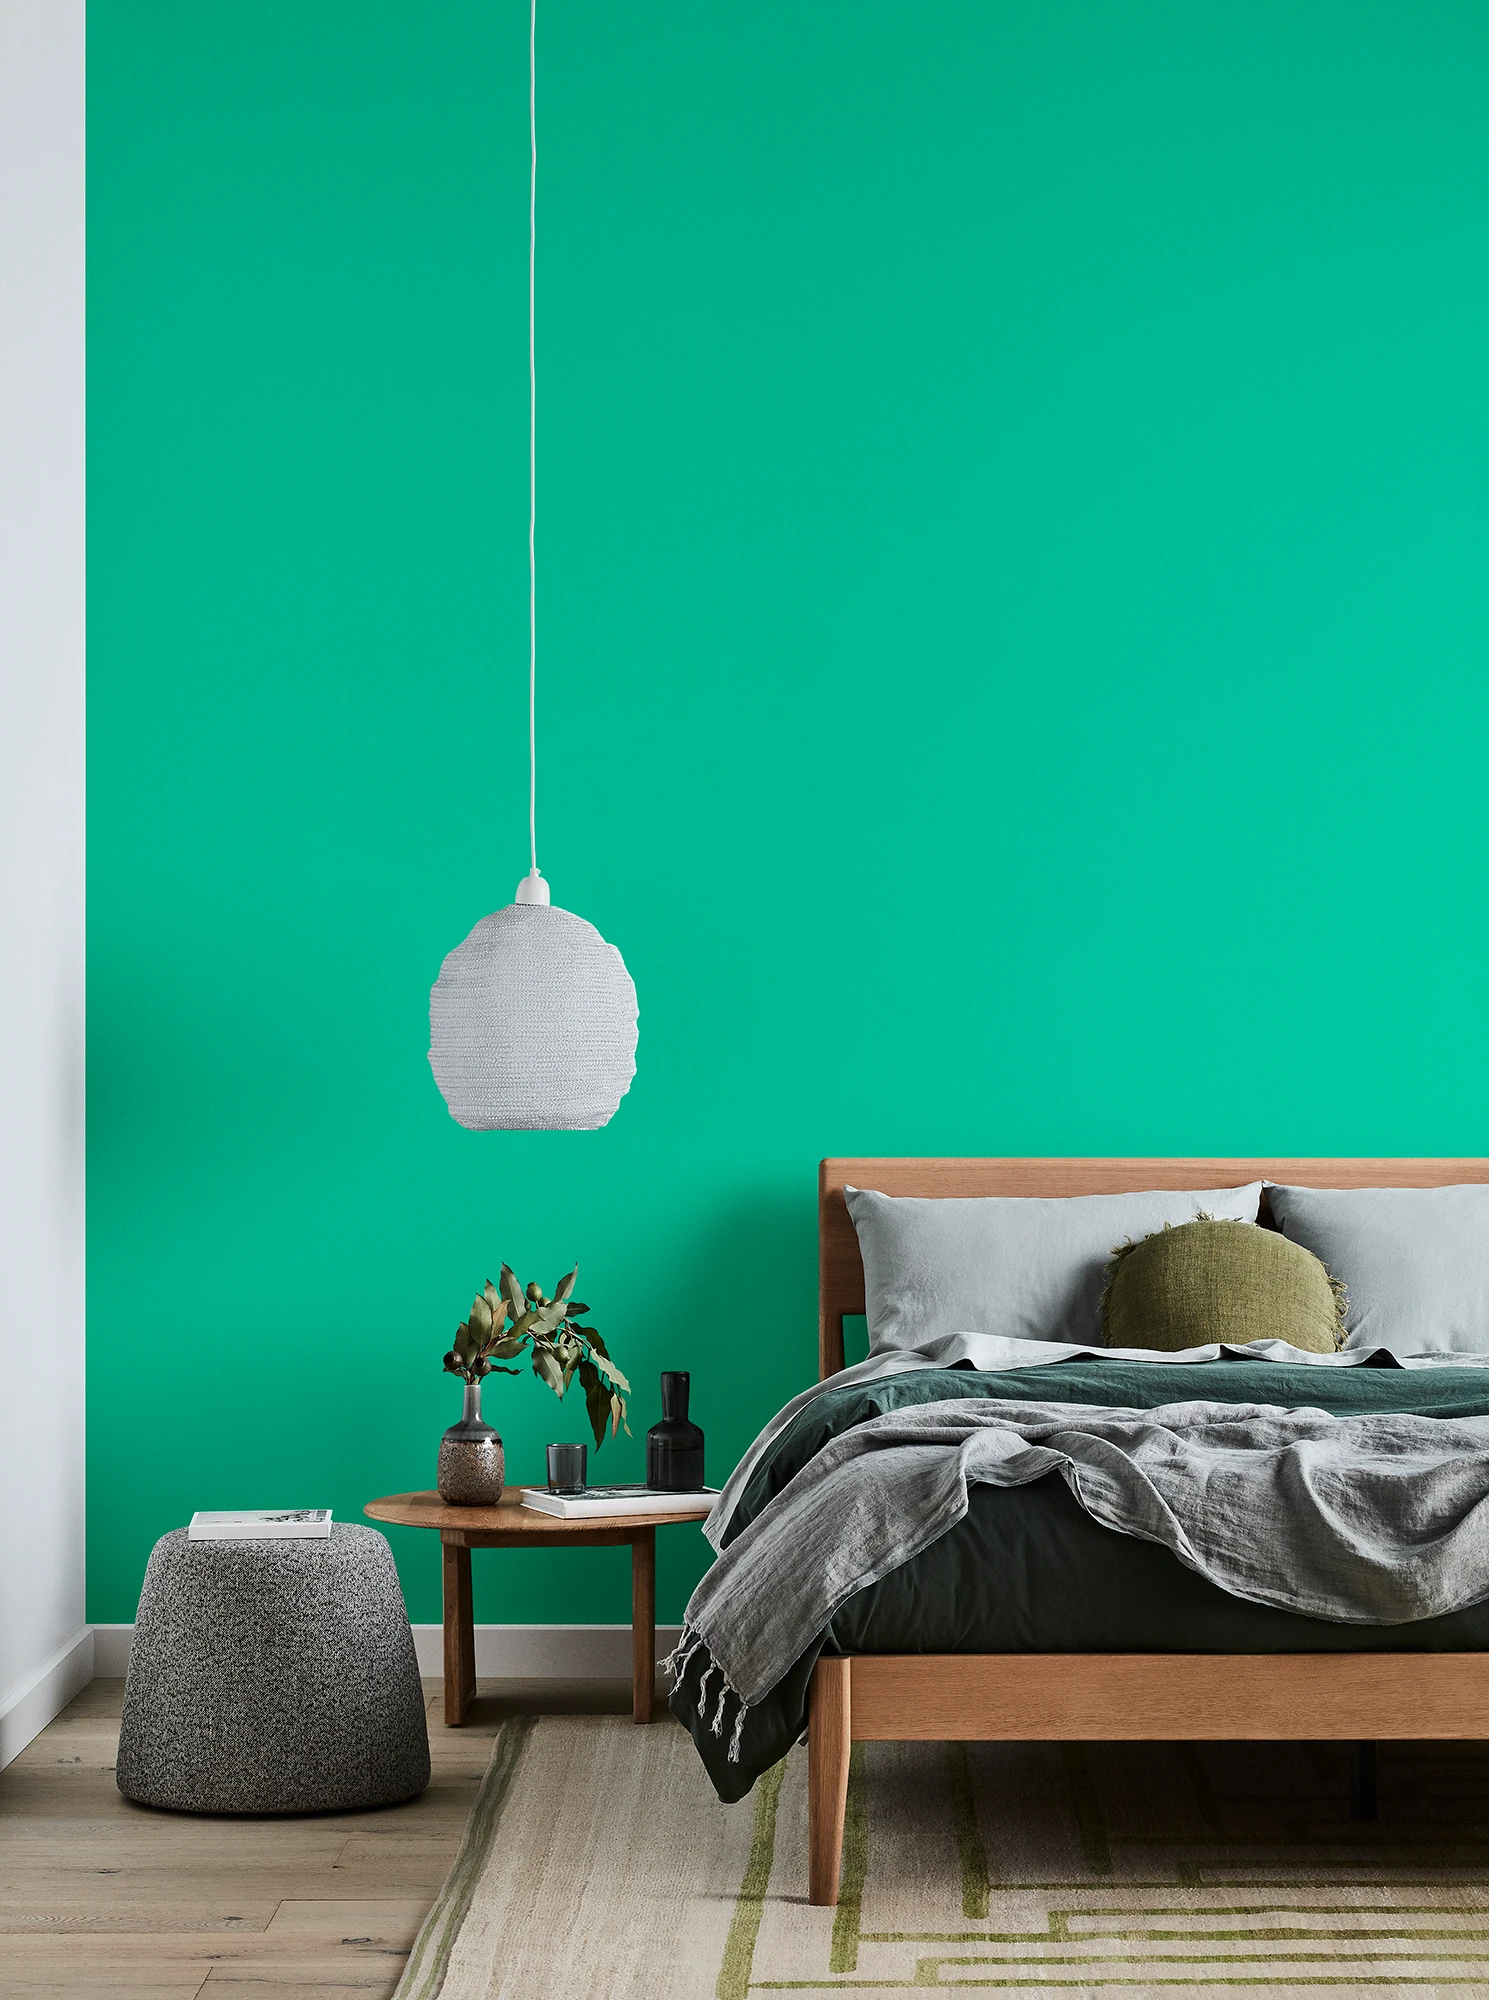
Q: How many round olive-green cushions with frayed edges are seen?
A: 1